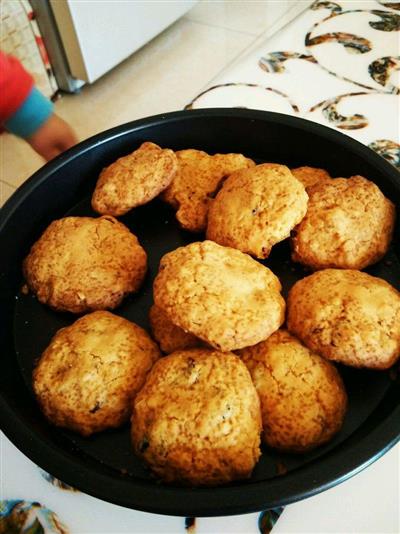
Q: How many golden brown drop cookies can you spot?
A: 12